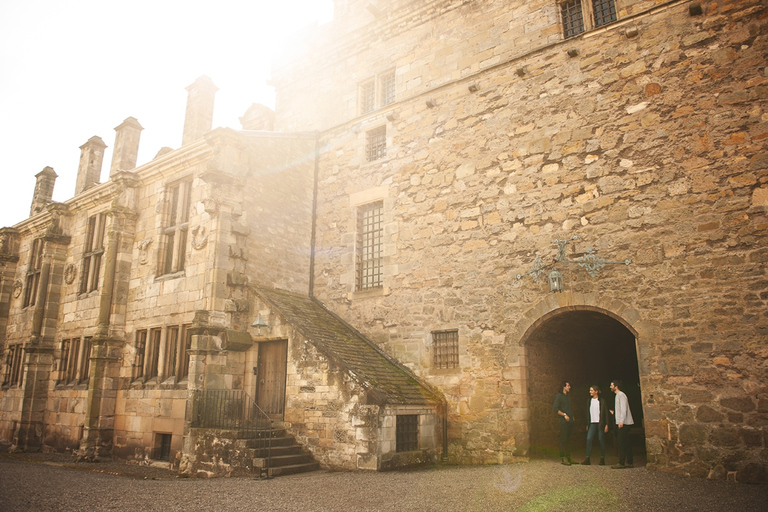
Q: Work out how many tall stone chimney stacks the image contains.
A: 4